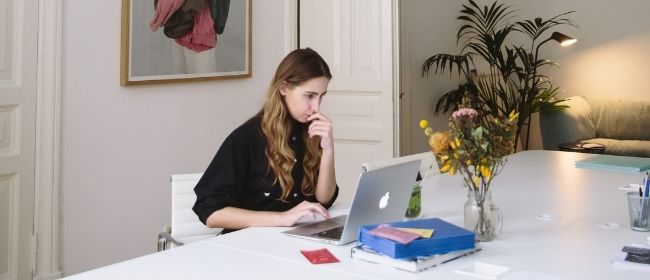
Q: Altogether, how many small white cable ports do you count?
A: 2